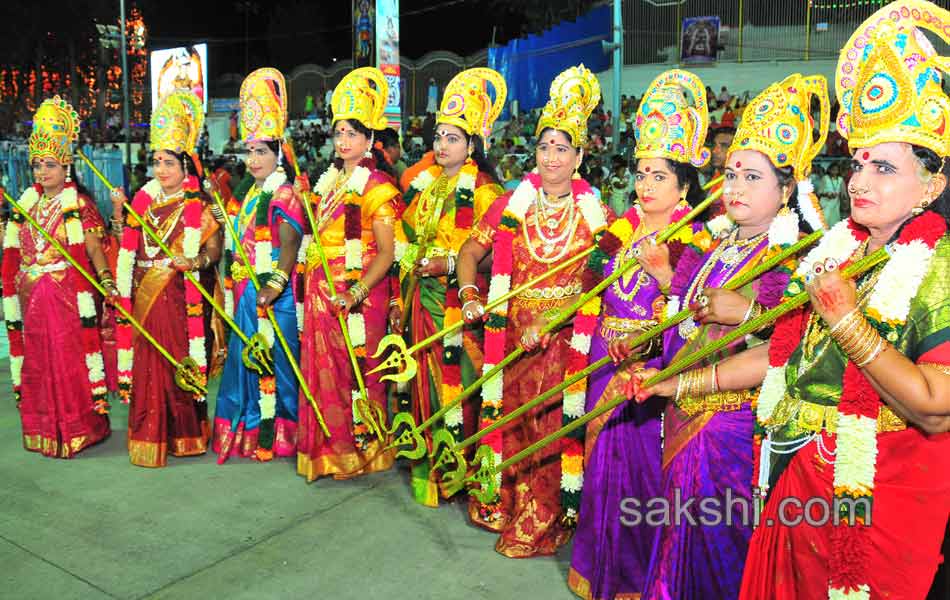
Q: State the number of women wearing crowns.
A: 9